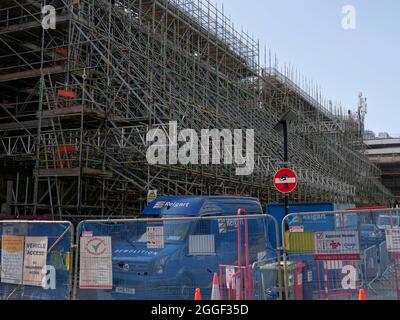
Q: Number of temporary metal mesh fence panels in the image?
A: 3